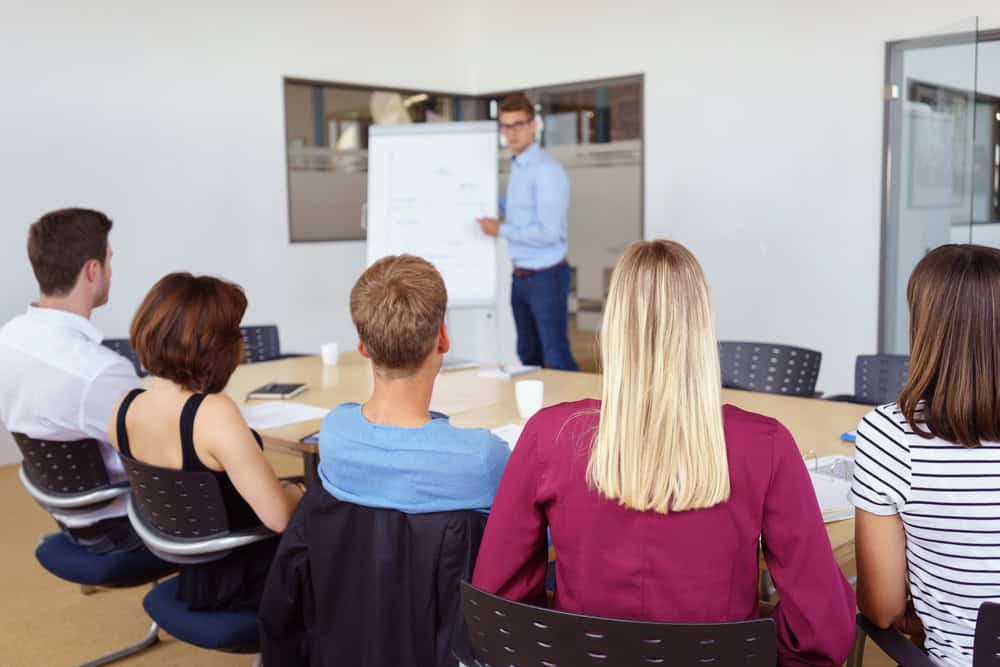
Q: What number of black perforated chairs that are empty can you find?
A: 4